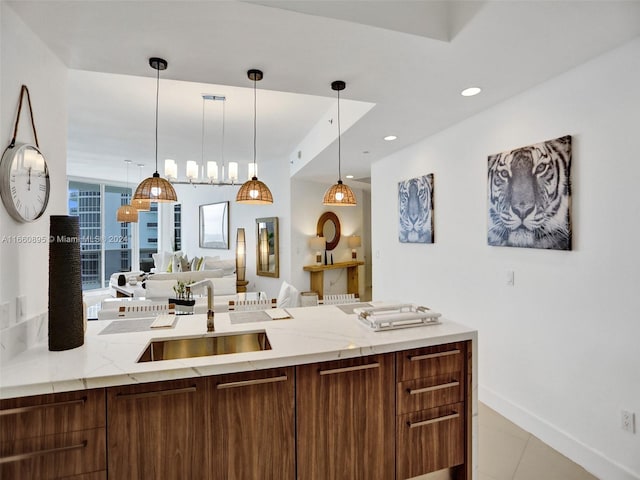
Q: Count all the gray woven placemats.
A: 3